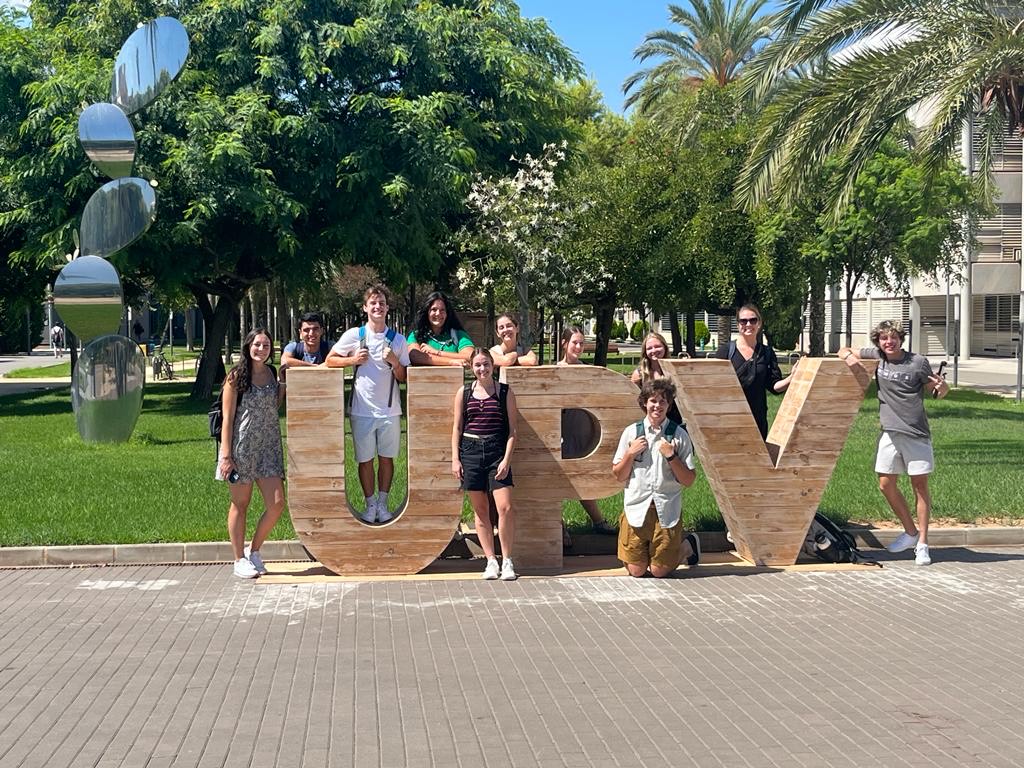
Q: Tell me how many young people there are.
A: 11